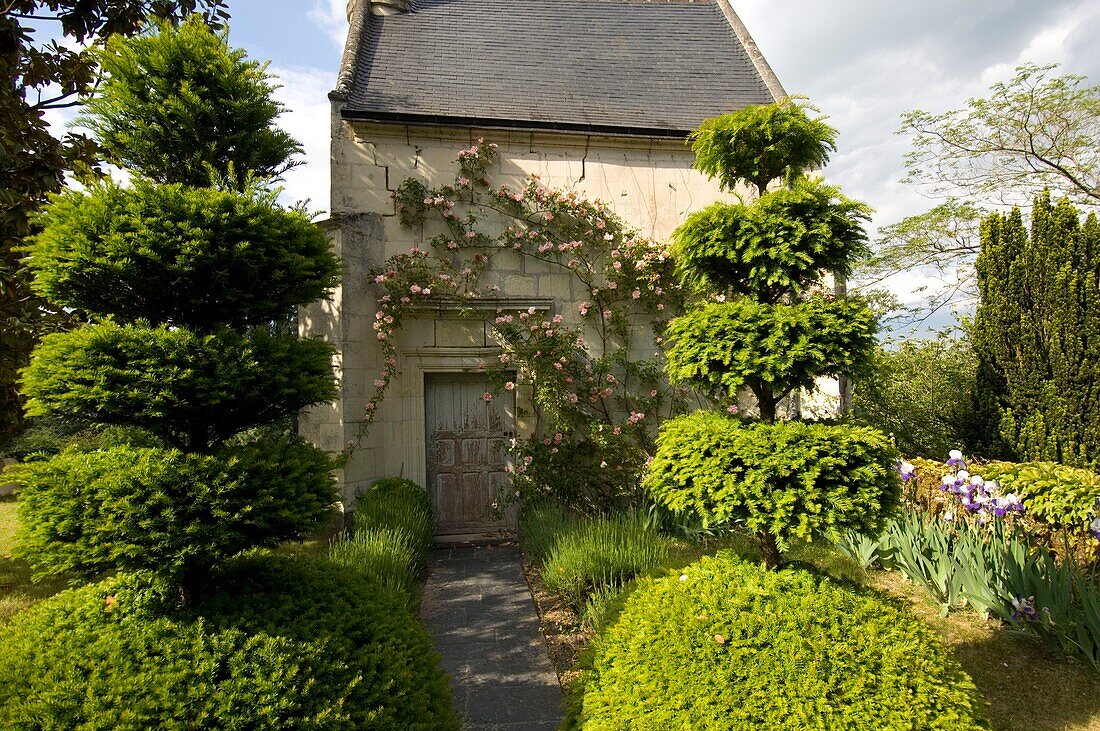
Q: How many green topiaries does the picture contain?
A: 2